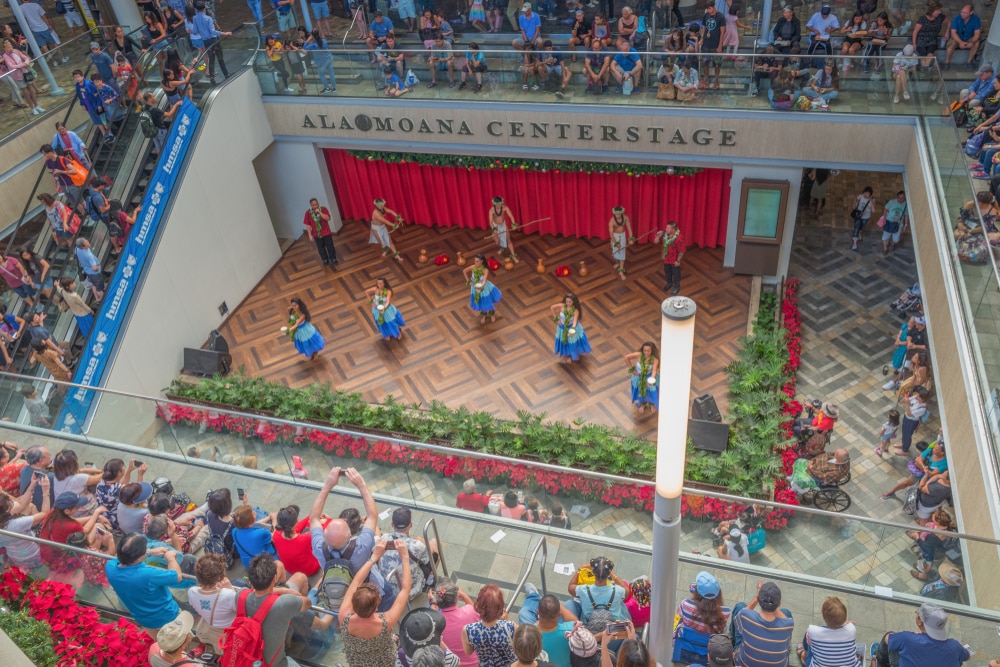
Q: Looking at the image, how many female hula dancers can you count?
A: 5